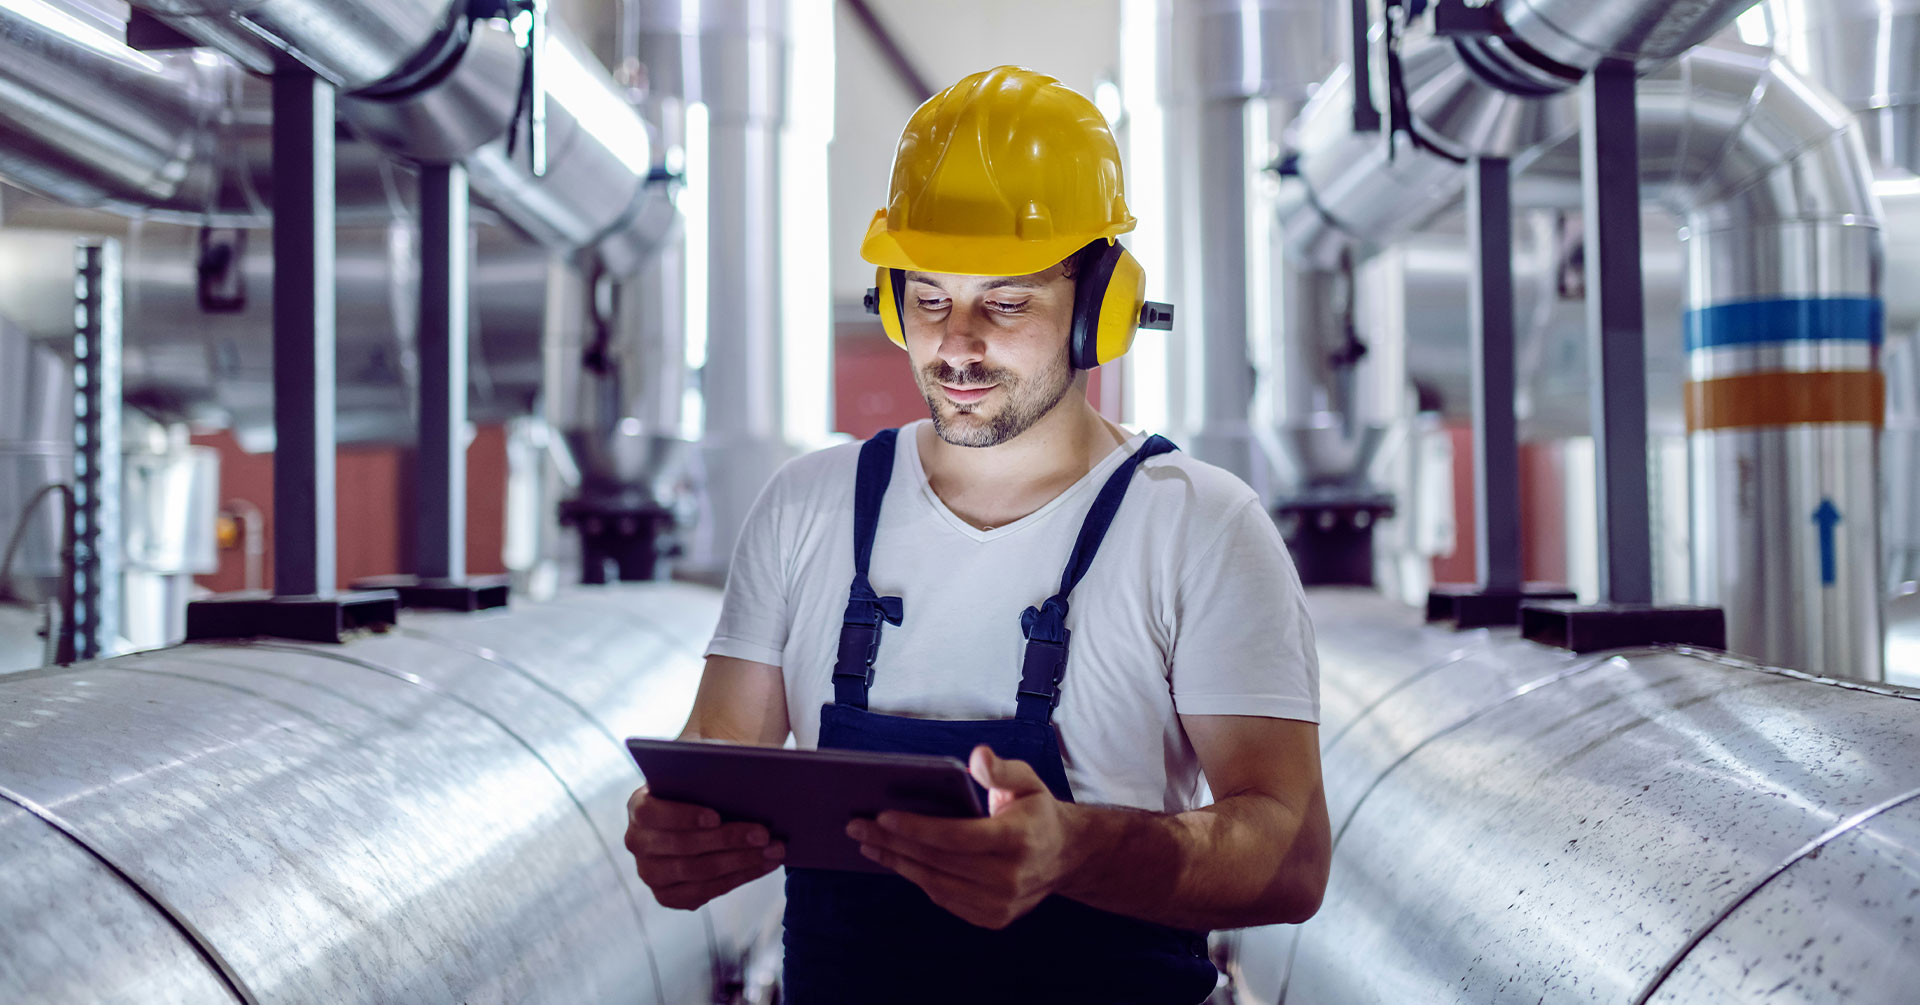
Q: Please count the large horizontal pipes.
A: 2